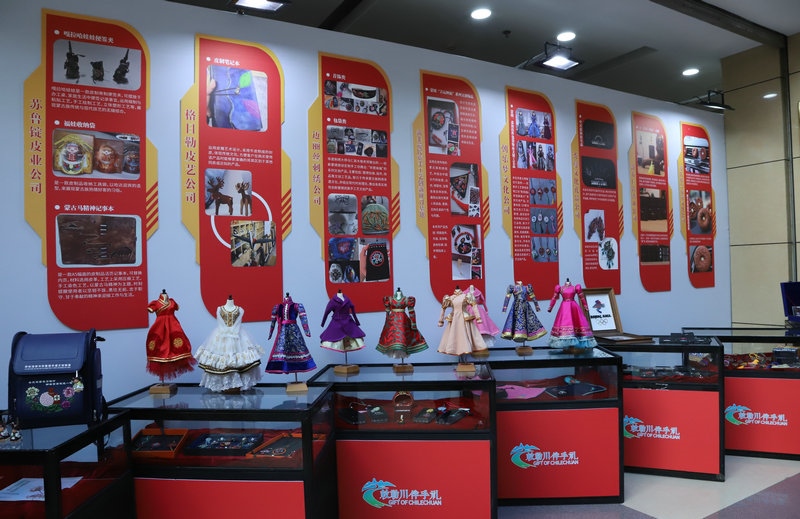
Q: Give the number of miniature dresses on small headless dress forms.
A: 9